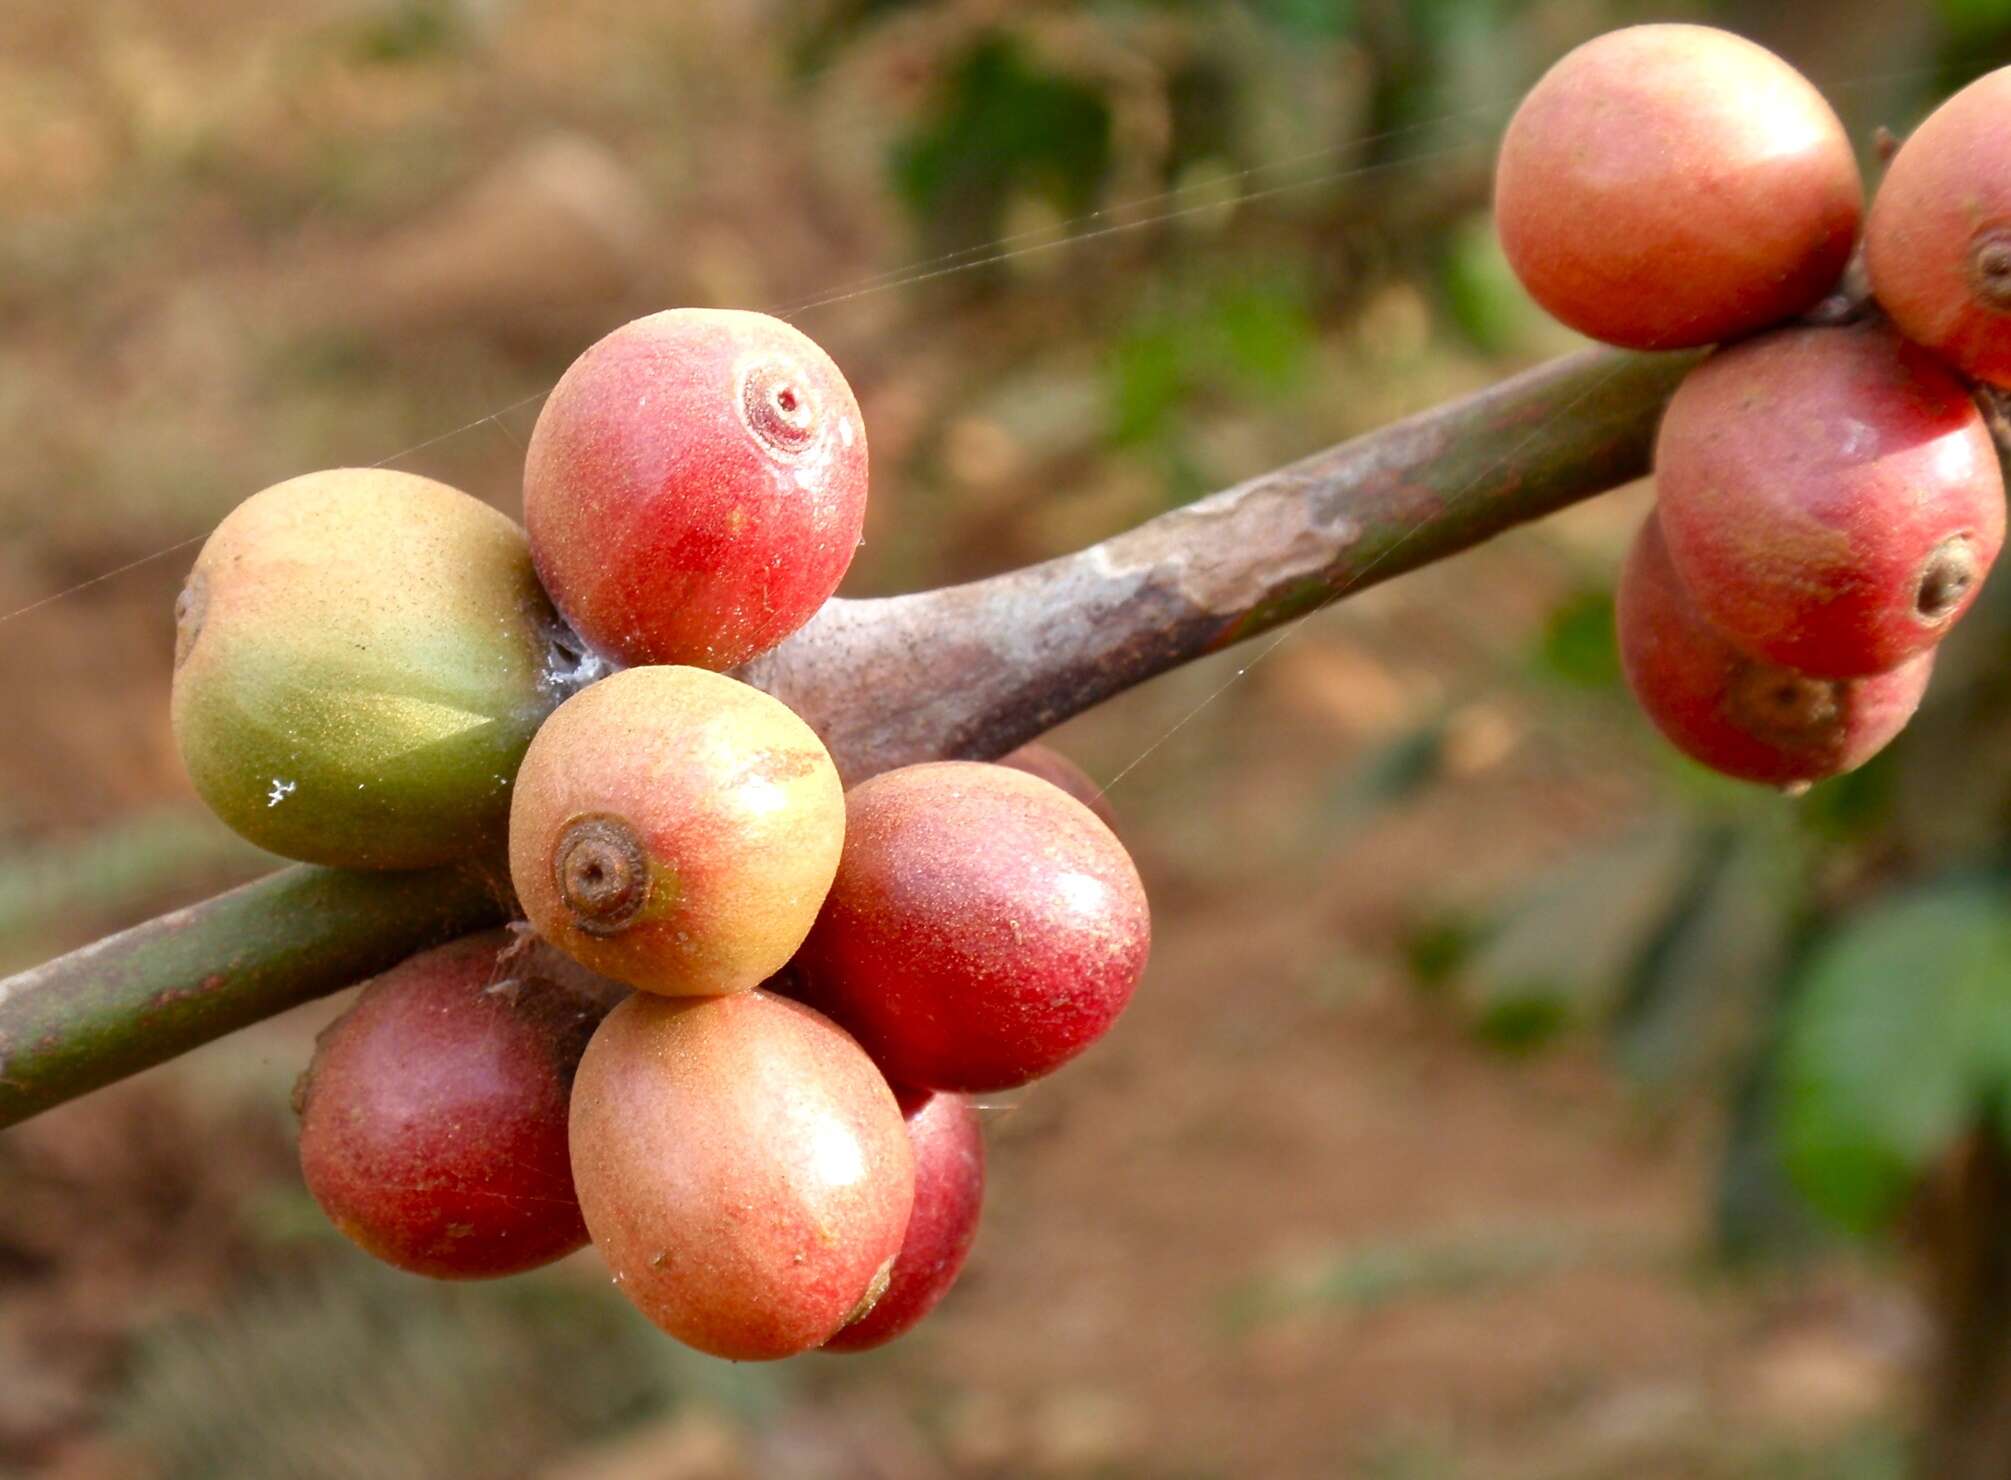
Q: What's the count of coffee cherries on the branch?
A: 12